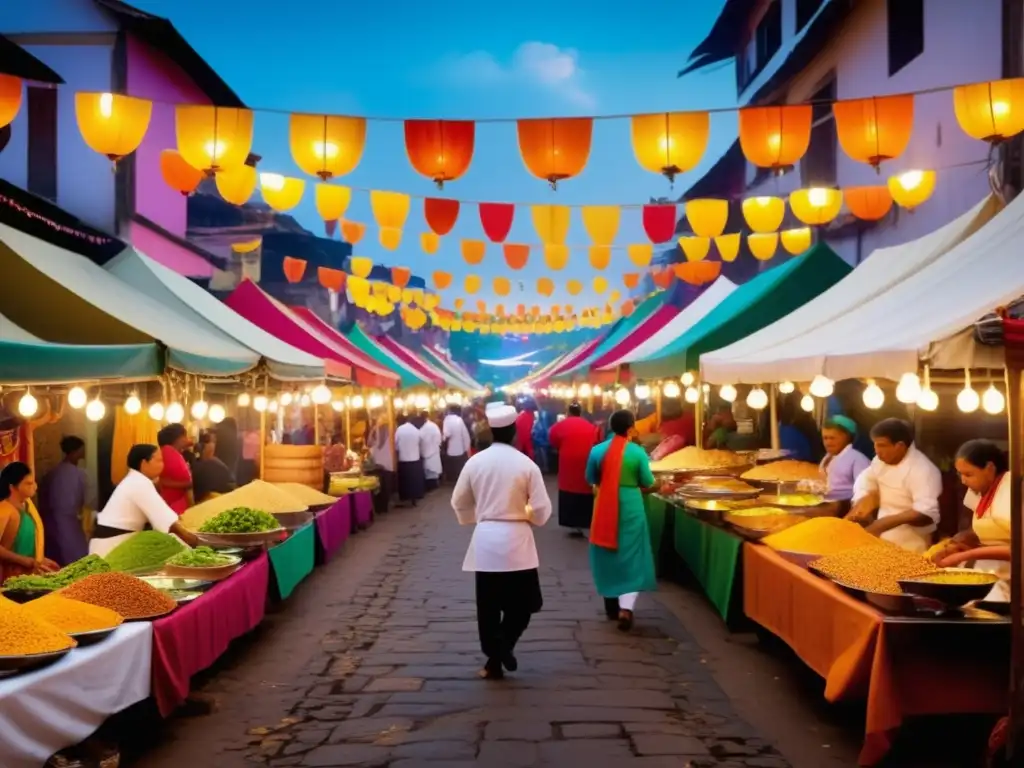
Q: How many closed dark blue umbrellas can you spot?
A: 0